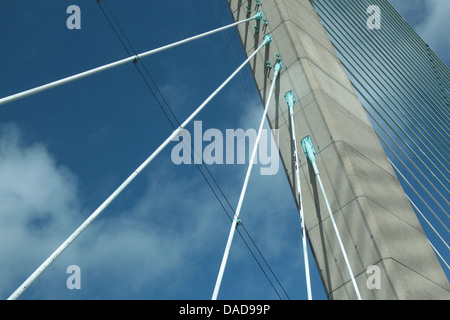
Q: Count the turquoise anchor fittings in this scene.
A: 5